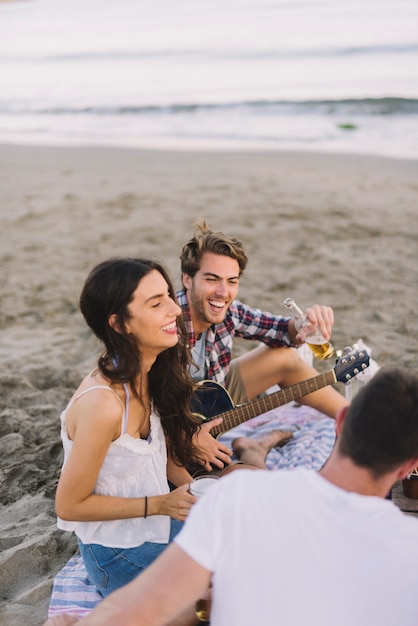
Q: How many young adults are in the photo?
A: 3